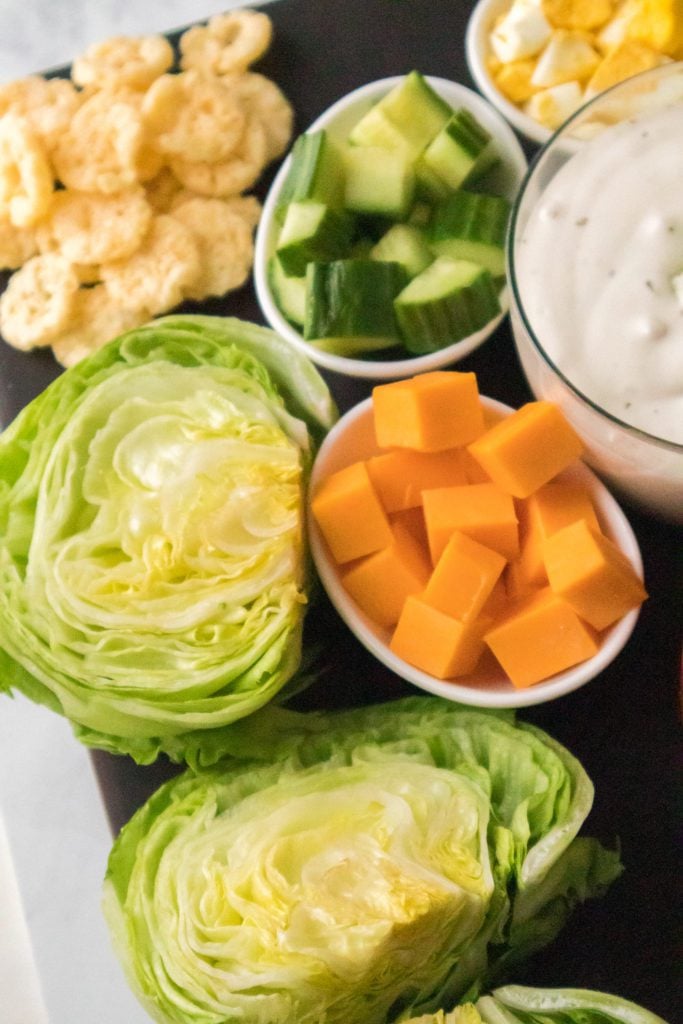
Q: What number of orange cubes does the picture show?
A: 11